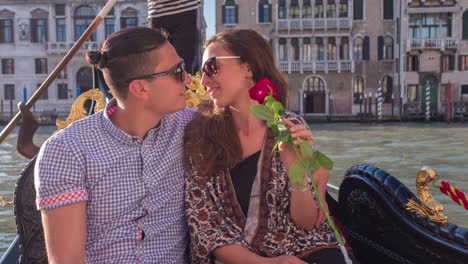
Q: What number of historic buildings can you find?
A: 3